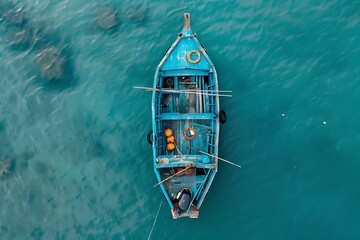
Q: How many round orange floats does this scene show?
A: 3